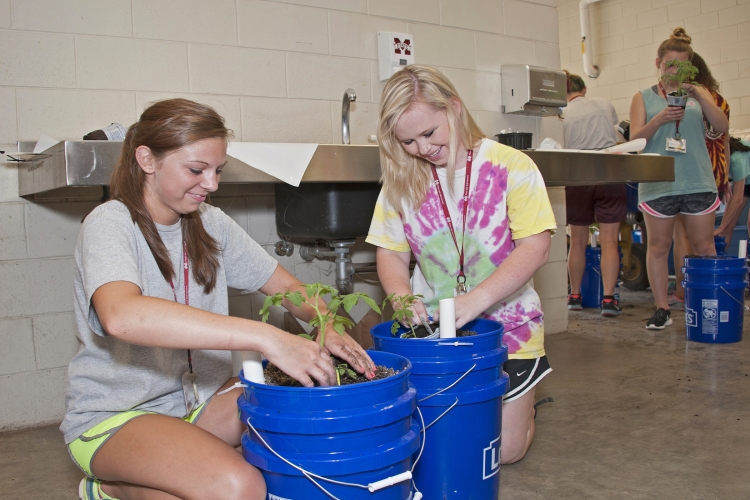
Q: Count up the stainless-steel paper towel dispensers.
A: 1